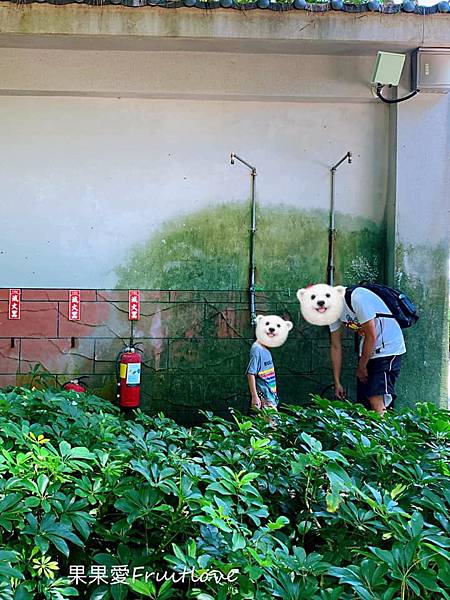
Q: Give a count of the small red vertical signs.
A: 3